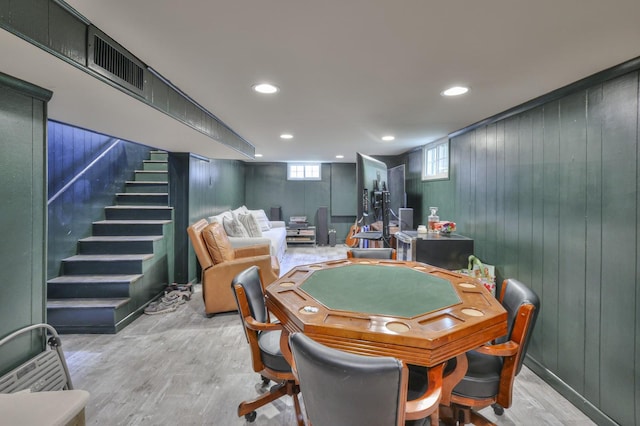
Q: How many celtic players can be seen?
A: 0